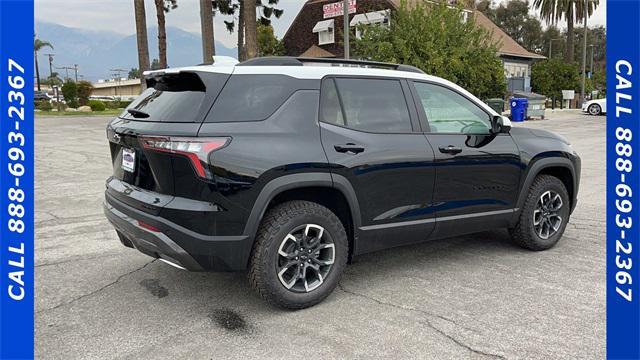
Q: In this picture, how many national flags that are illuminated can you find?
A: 0